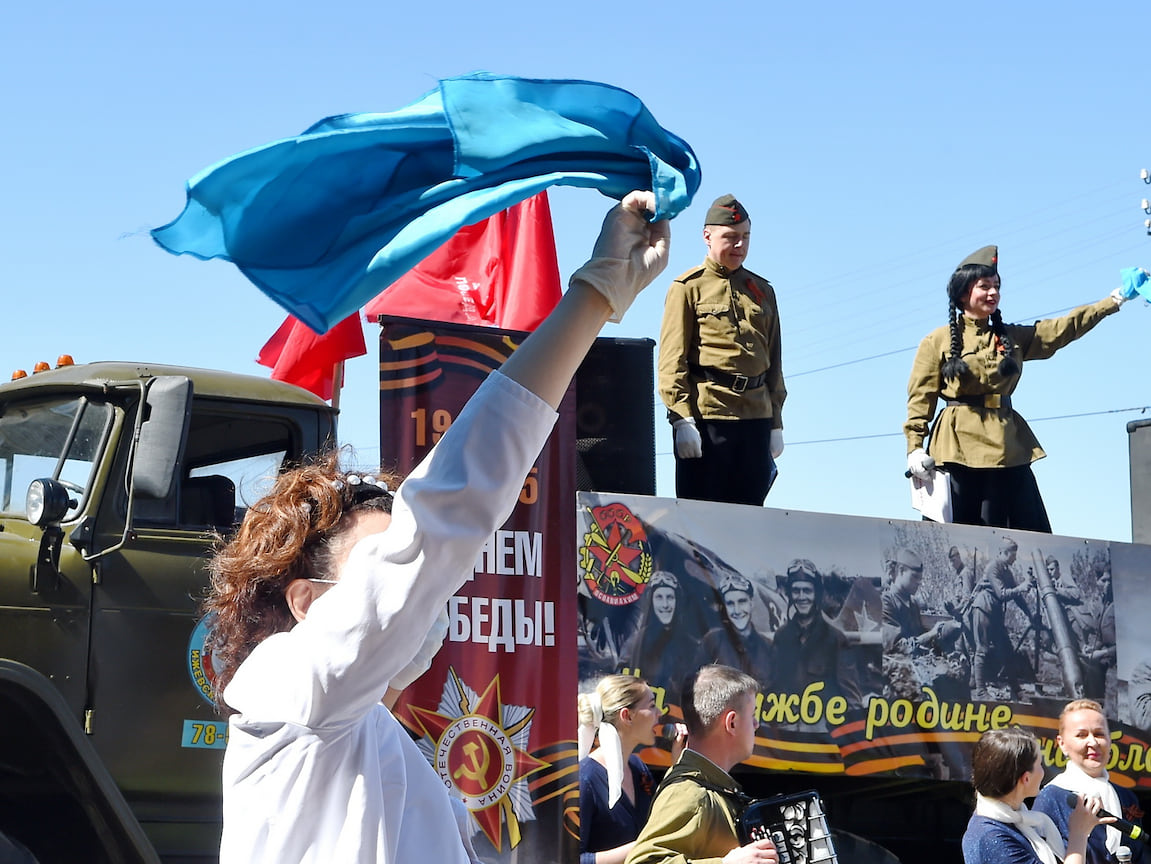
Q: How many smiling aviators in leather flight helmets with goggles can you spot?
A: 3